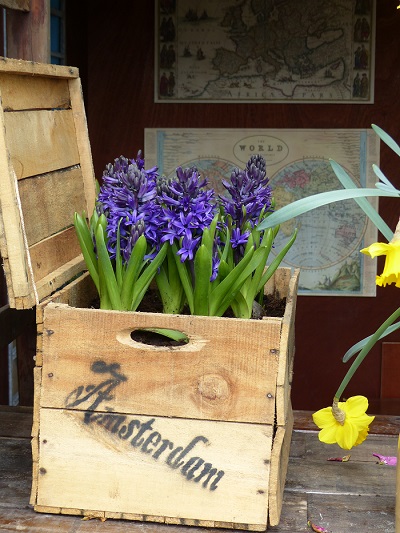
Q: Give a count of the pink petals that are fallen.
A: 3